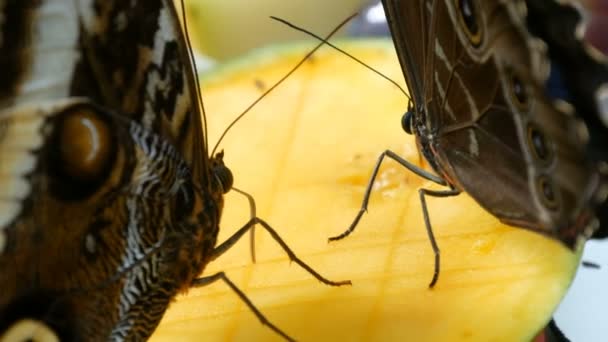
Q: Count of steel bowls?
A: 0